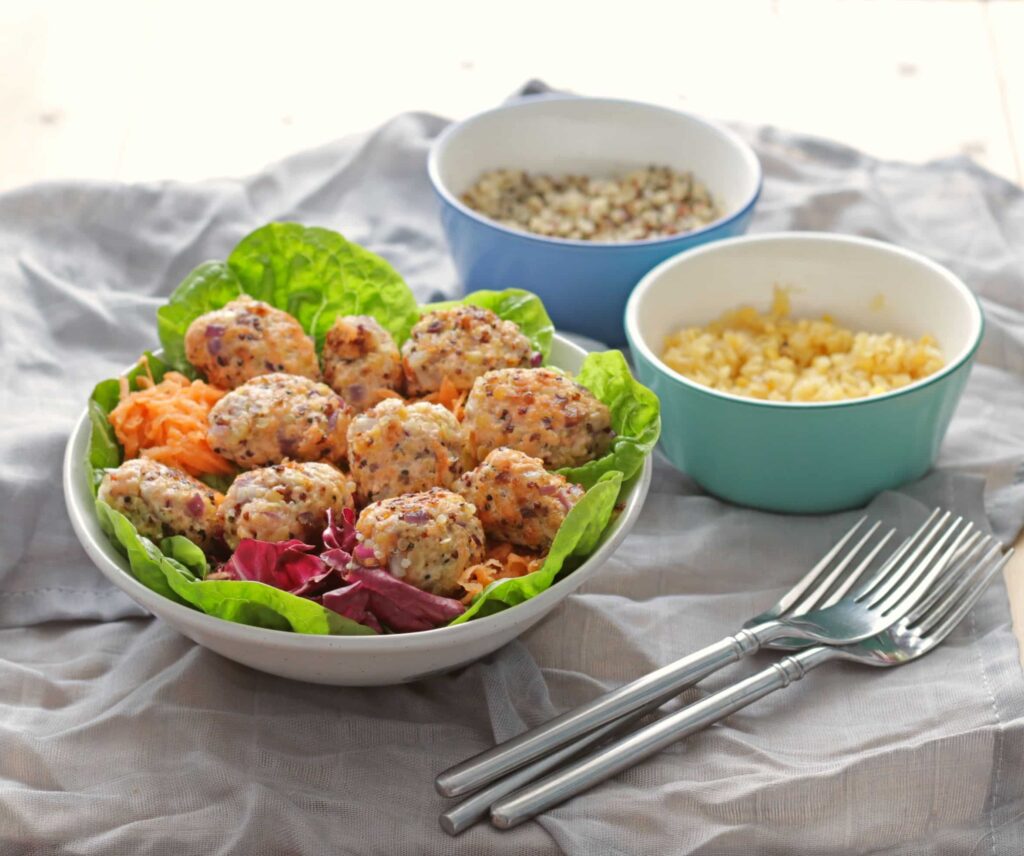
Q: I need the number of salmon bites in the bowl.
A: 10